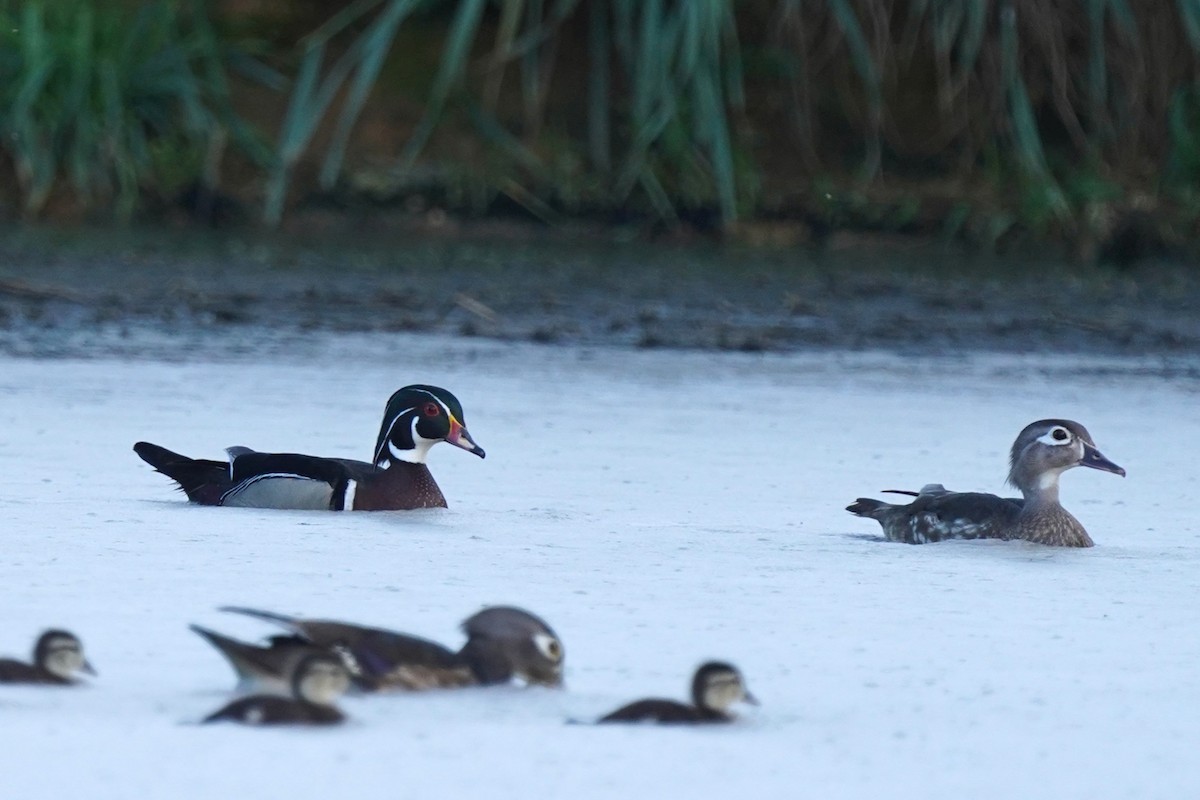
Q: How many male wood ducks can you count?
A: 1